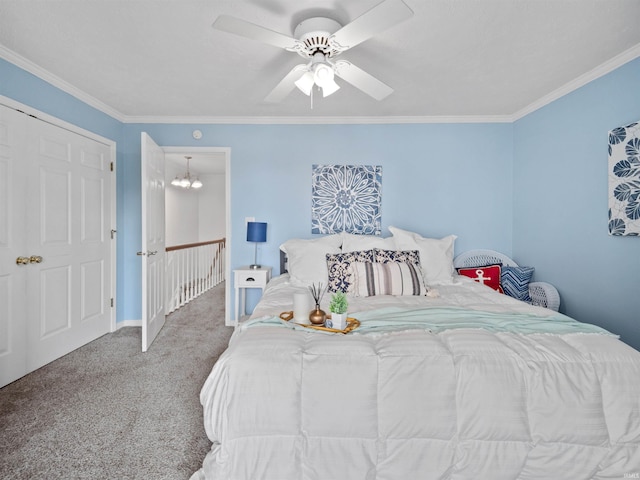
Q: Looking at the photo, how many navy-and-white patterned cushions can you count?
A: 3